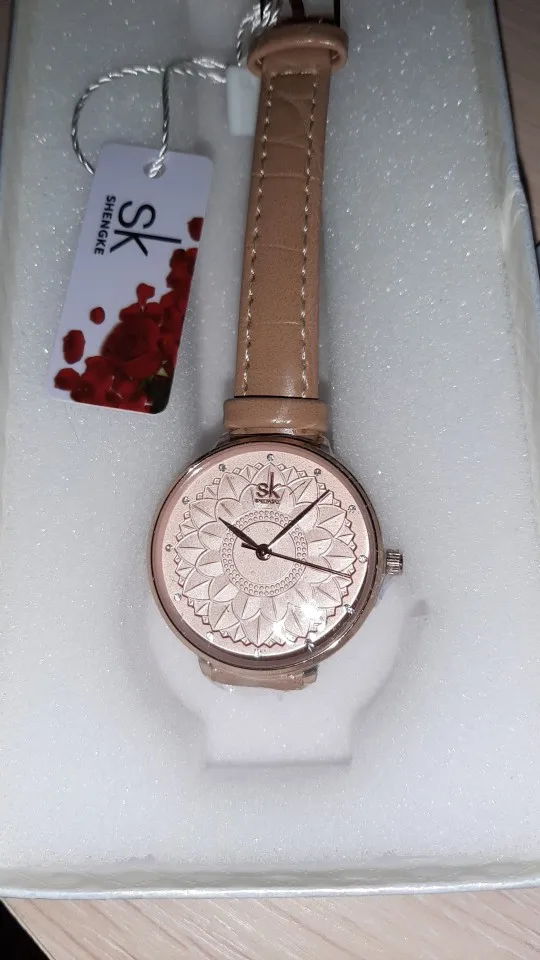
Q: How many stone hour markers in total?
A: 12